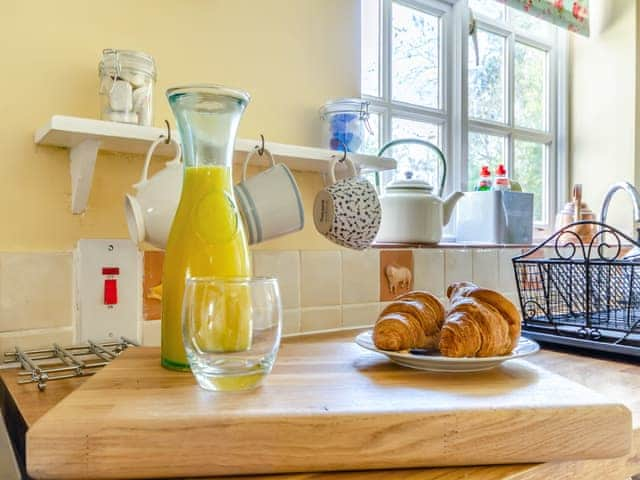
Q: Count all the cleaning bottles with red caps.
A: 2